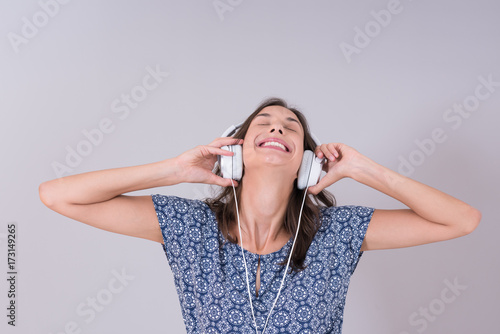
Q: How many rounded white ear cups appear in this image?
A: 2